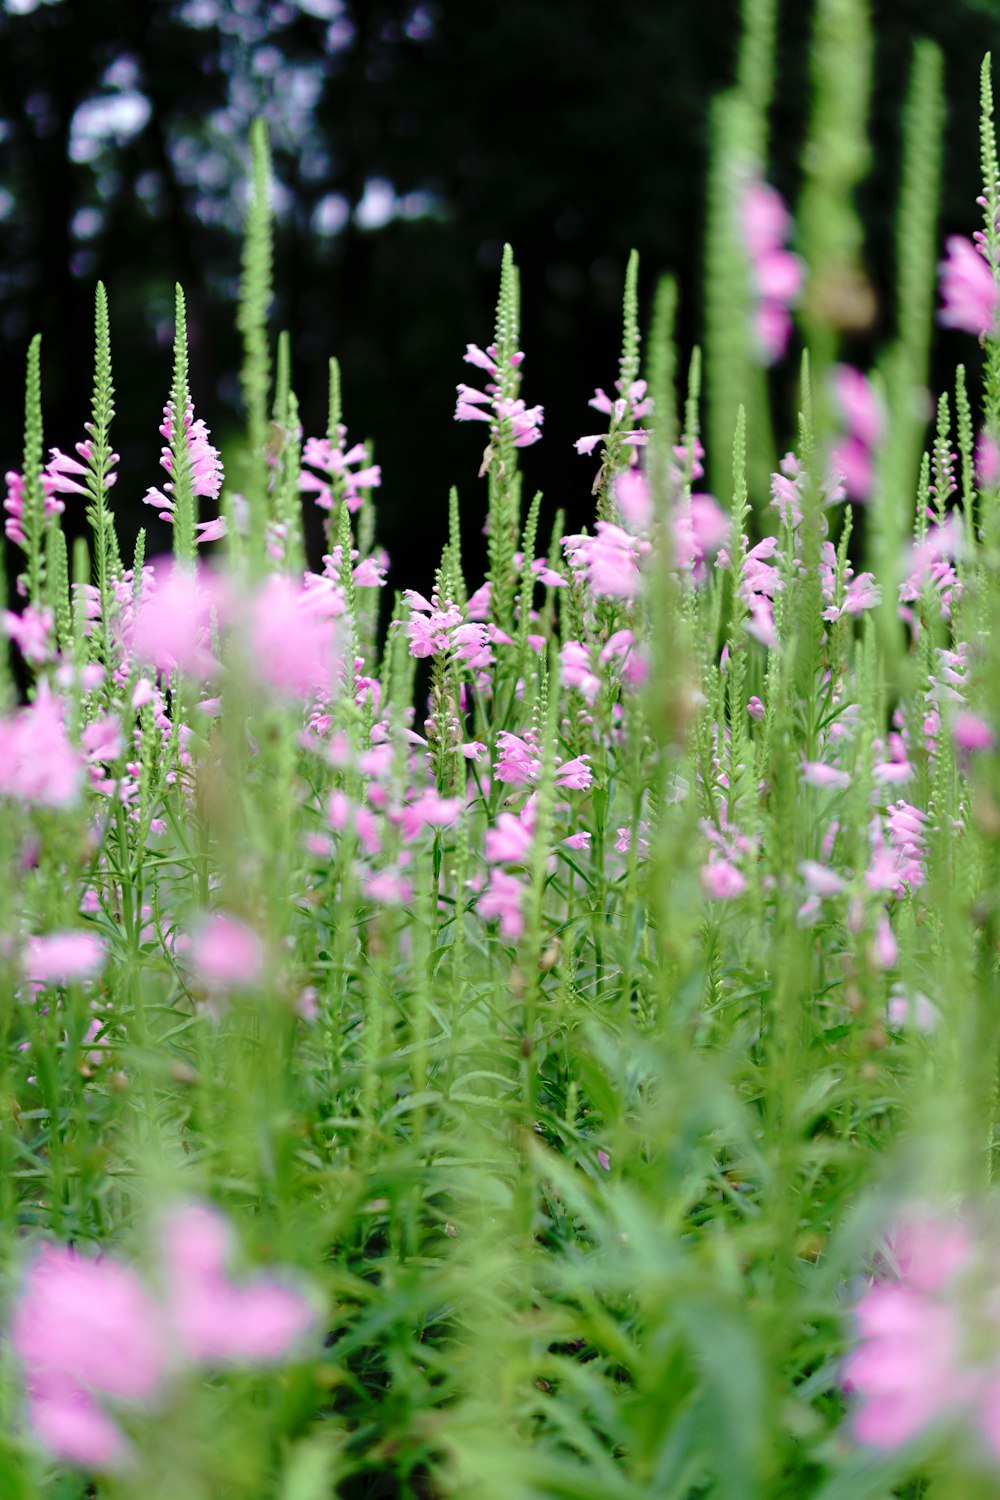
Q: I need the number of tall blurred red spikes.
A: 0